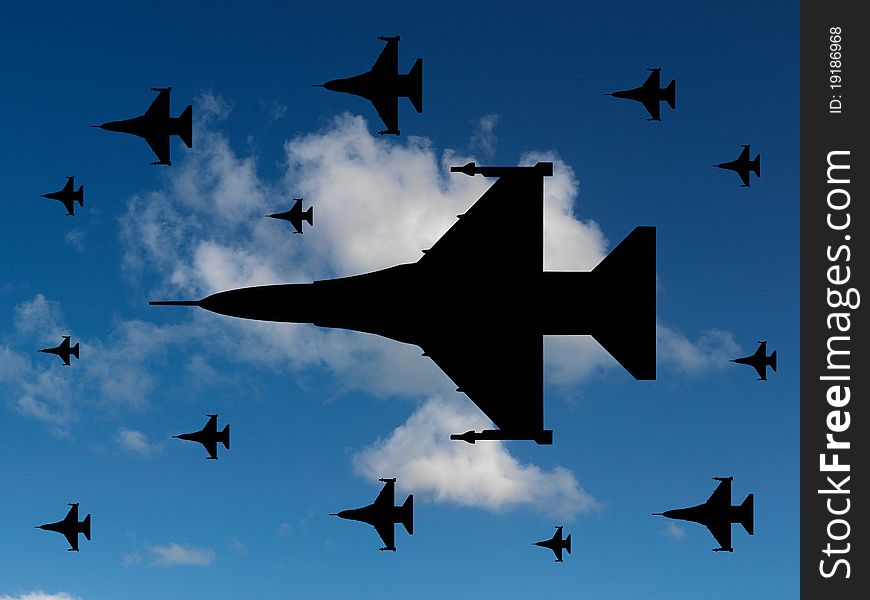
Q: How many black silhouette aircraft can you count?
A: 14